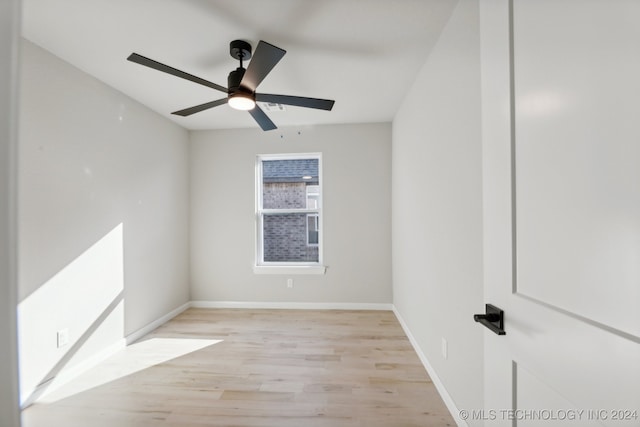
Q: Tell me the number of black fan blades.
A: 5